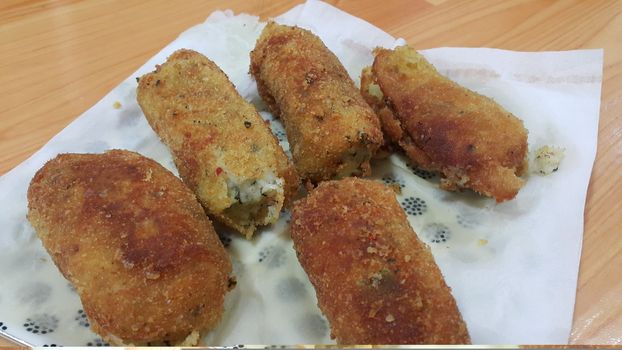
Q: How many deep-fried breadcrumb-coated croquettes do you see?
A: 5